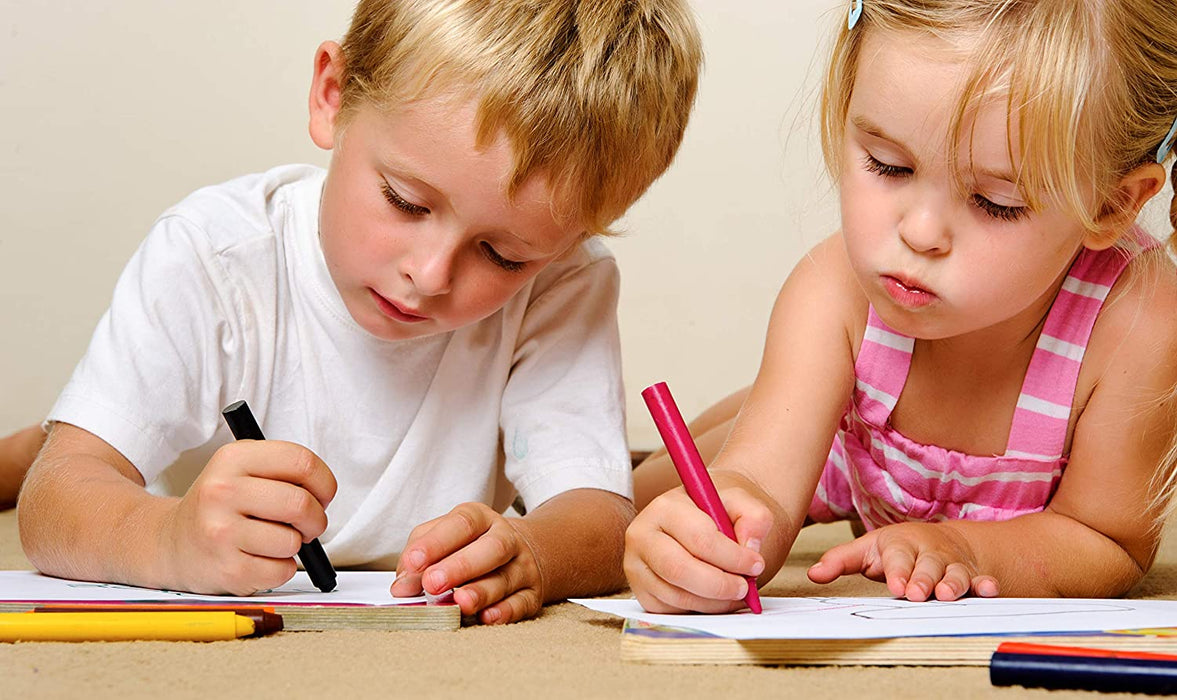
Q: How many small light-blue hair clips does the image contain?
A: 2